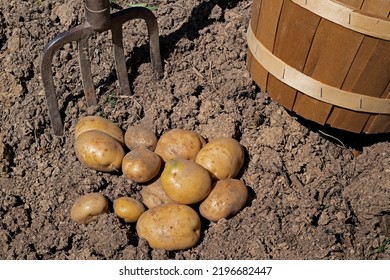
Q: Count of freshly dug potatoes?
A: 12